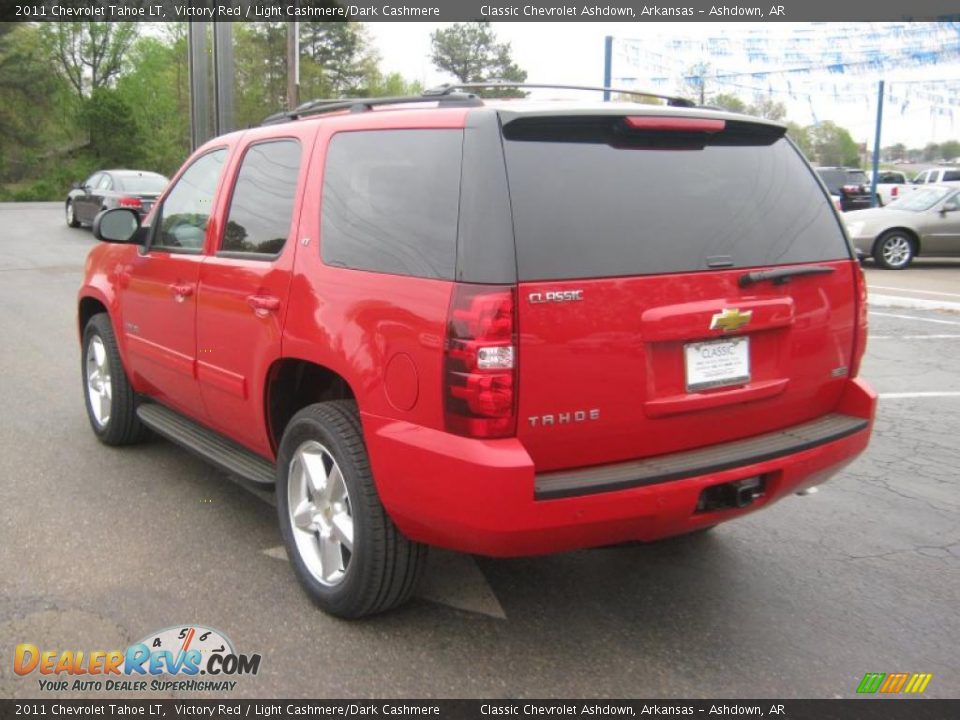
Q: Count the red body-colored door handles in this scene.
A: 2